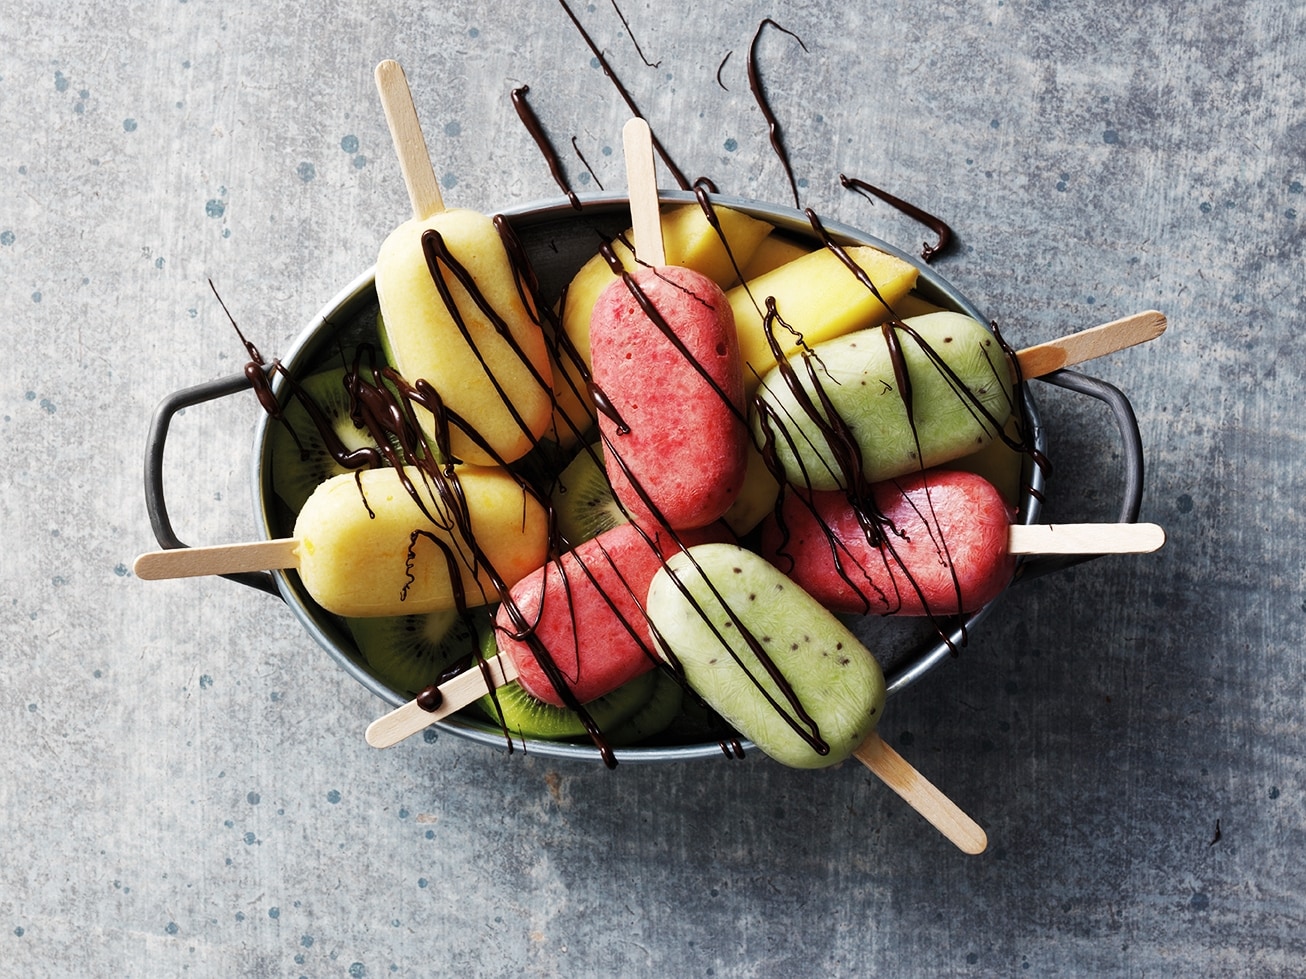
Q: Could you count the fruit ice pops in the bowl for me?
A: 7